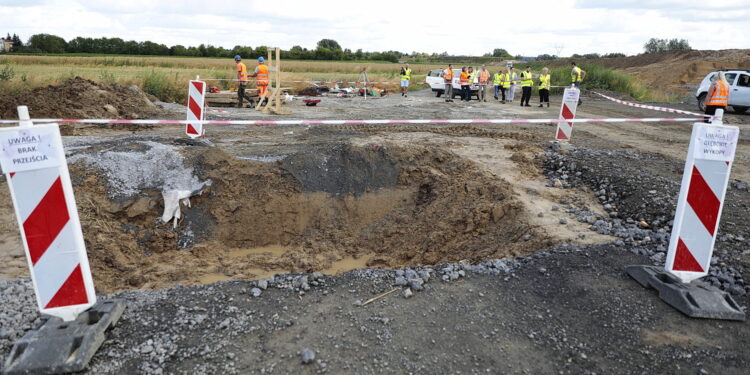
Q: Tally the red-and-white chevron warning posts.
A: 4